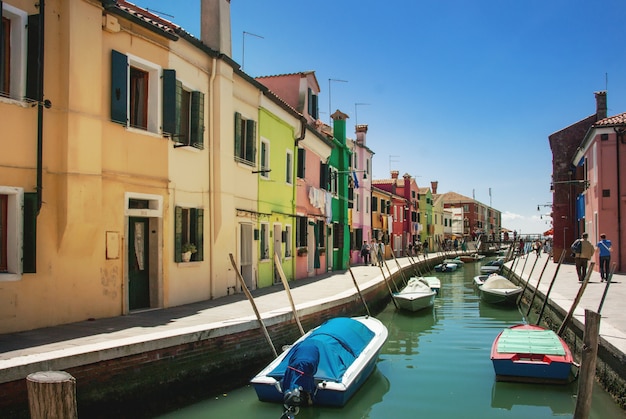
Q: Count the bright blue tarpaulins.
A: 1